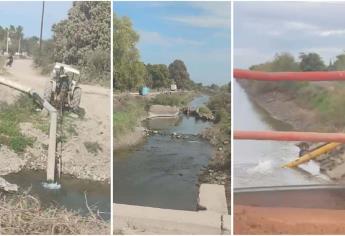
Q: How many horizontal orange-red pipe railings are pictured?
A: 2